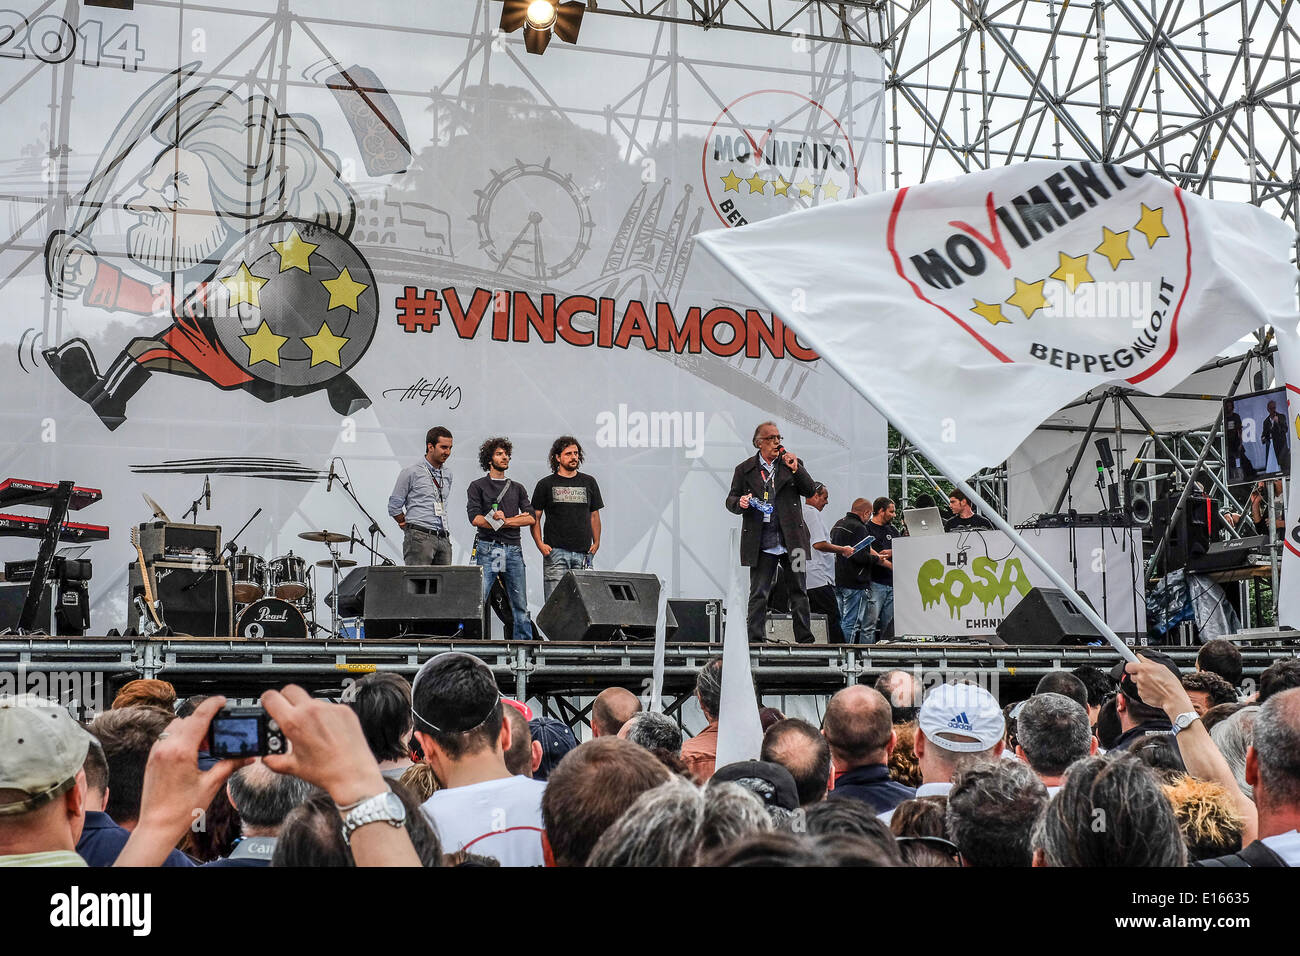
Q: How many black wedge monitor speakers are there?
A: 3